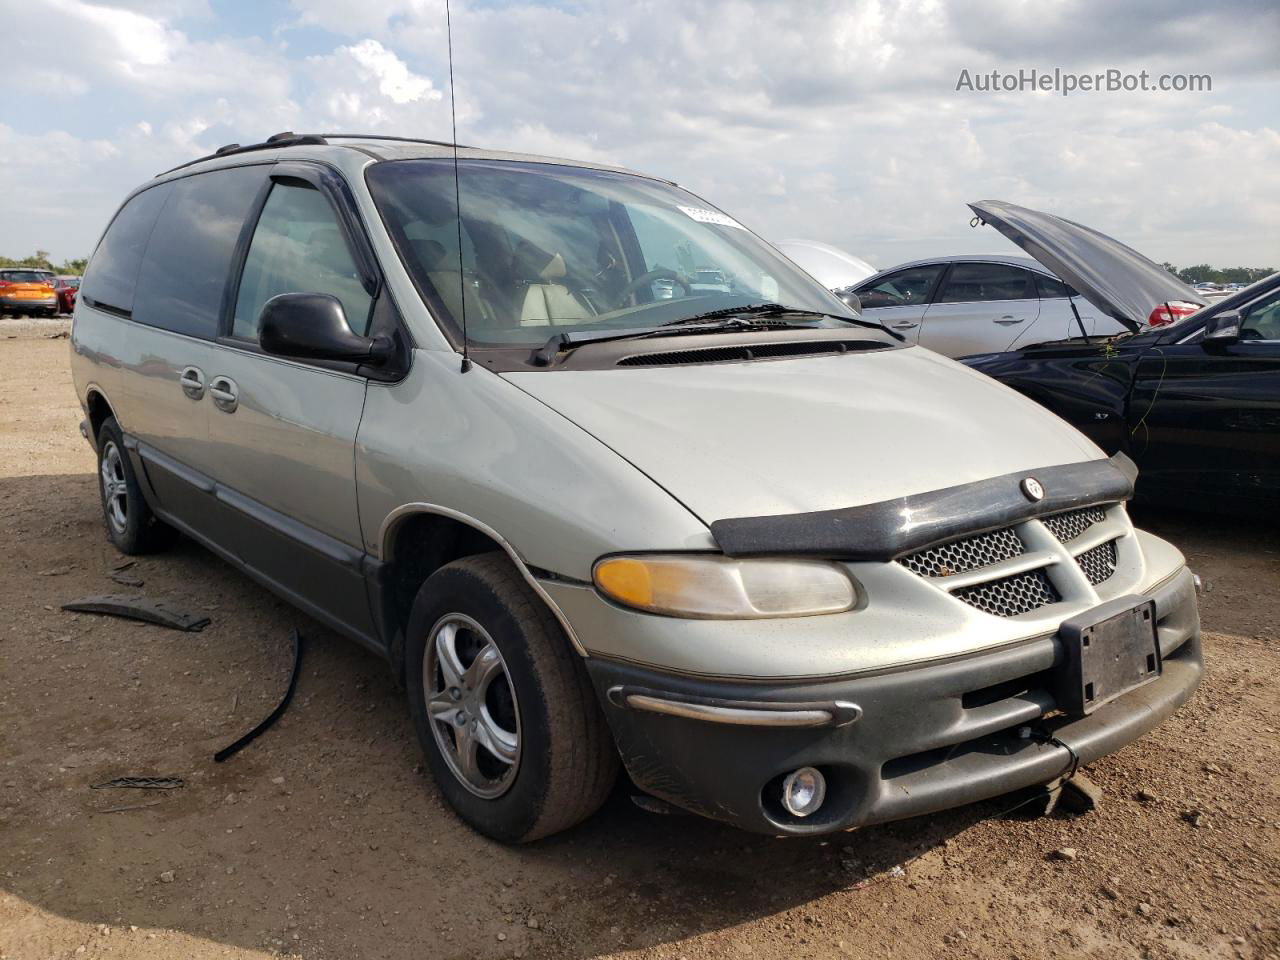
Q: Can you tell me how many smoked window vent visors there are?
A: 1